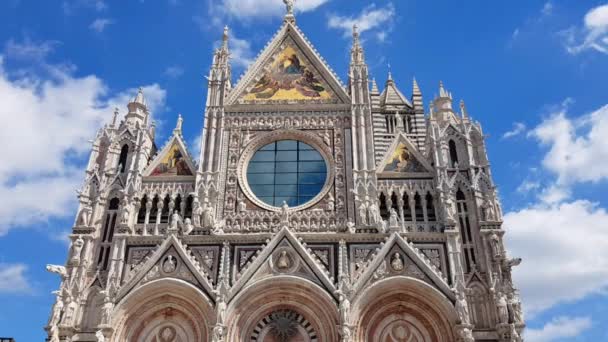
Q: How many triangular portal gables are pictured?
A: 3